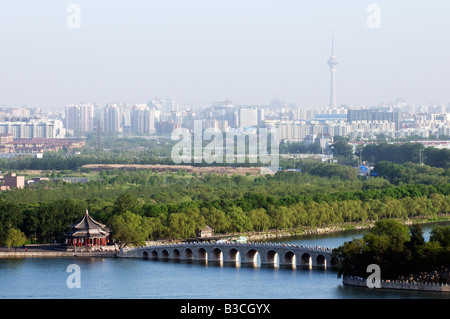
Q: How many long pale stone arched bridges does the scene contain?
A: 1